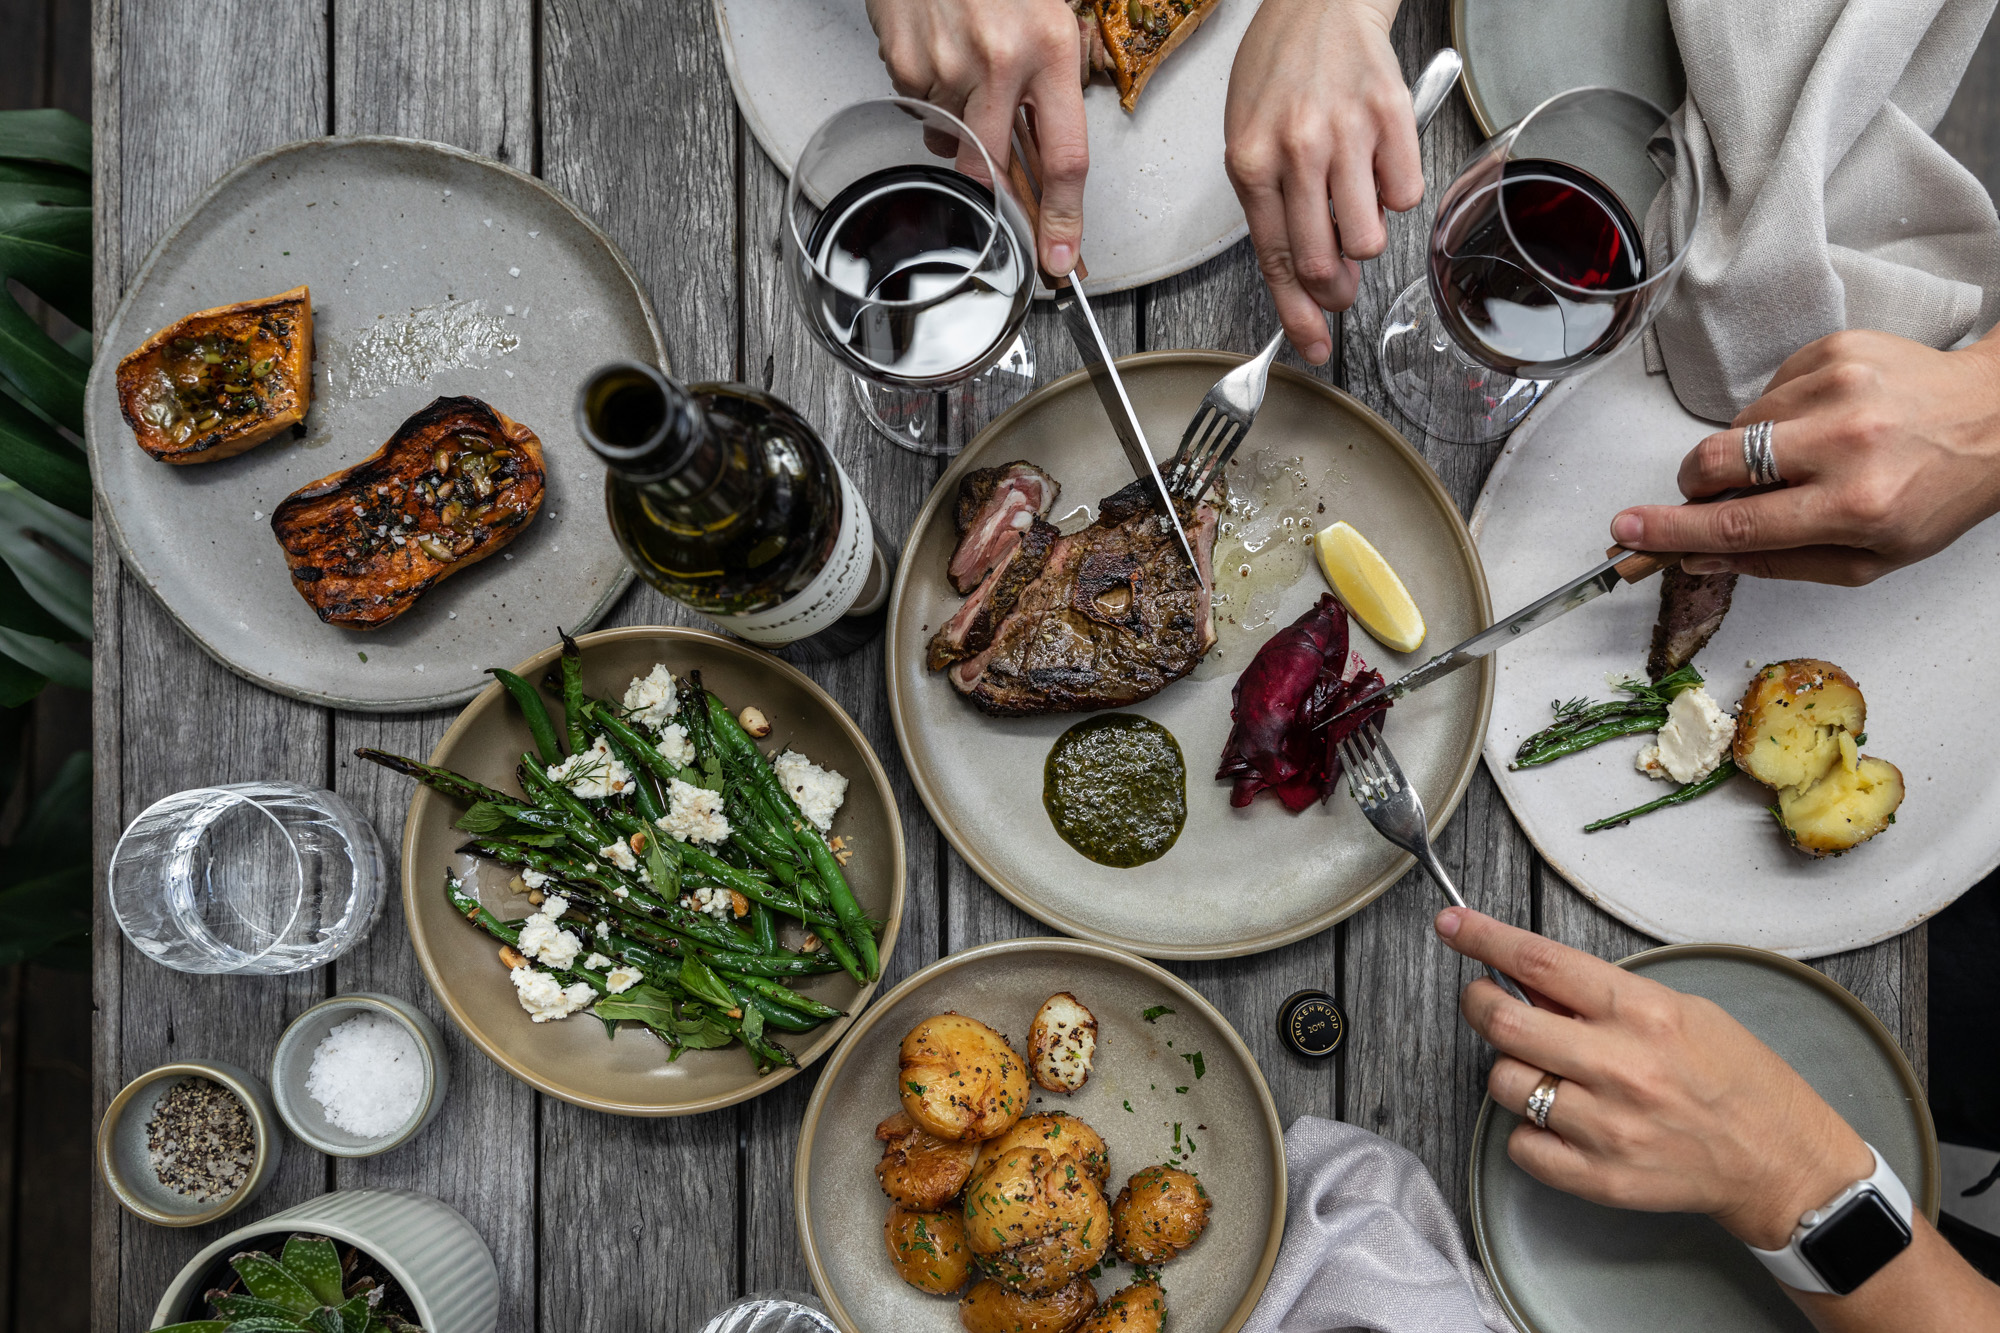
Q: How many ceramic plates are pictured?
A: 8